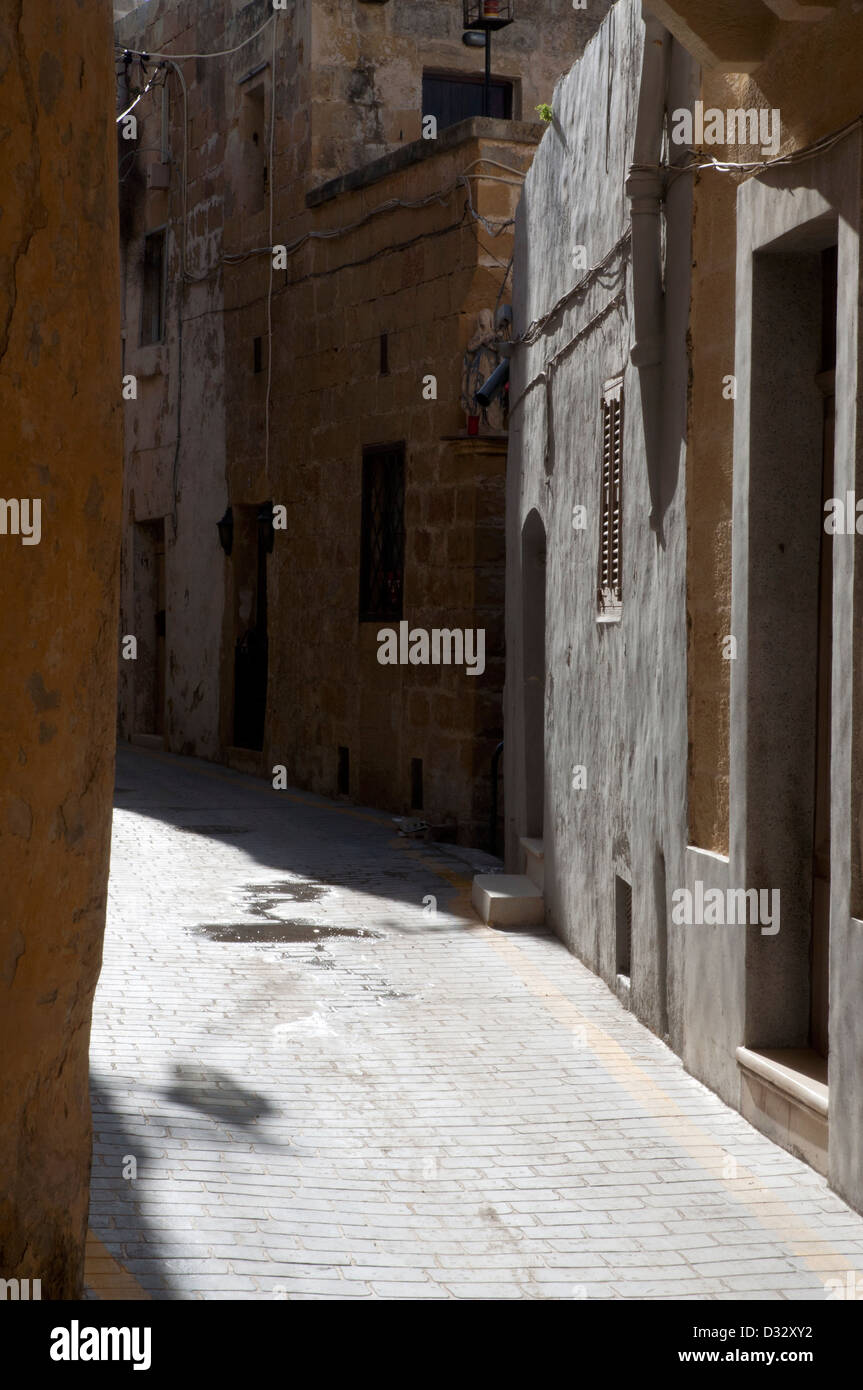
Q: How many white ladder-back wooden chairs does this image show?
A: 0